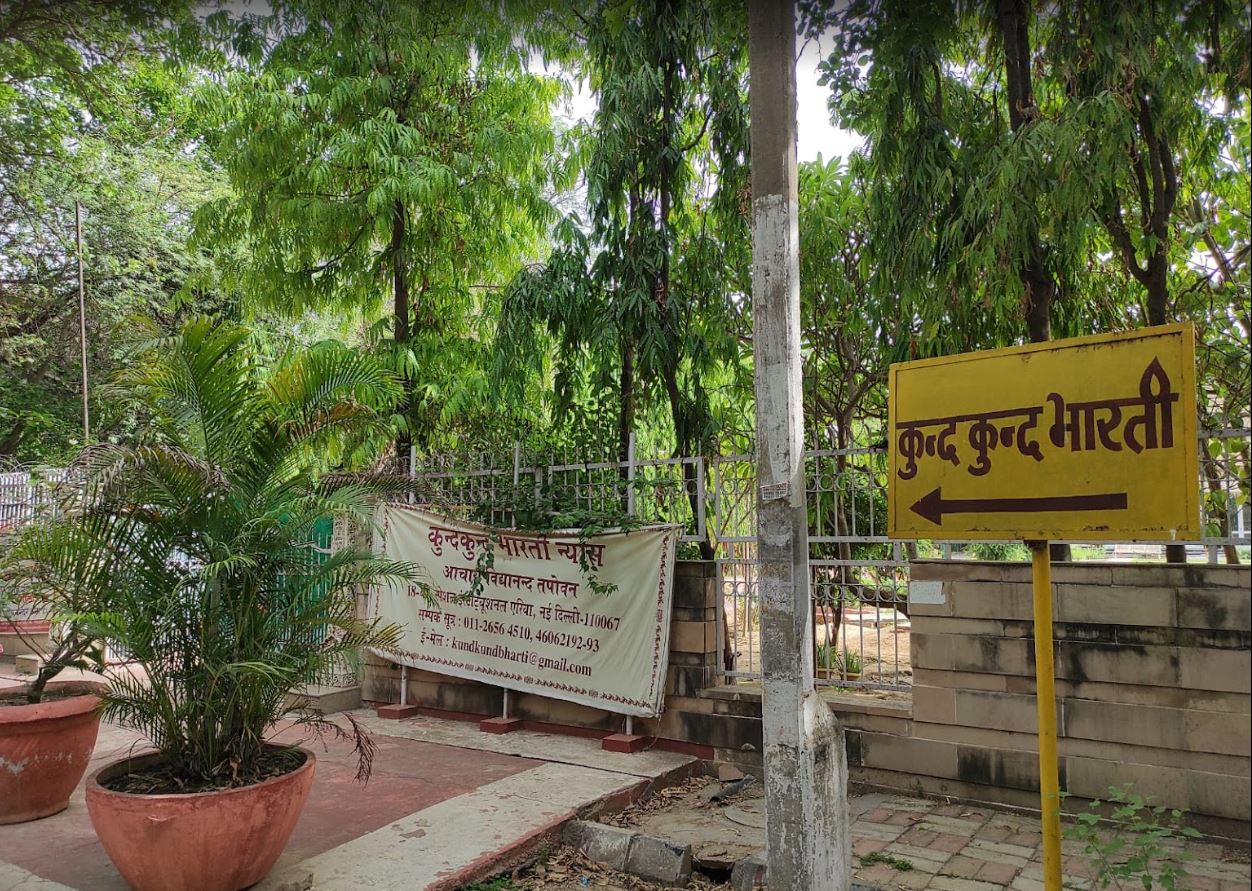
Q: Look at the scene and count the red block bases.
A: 3